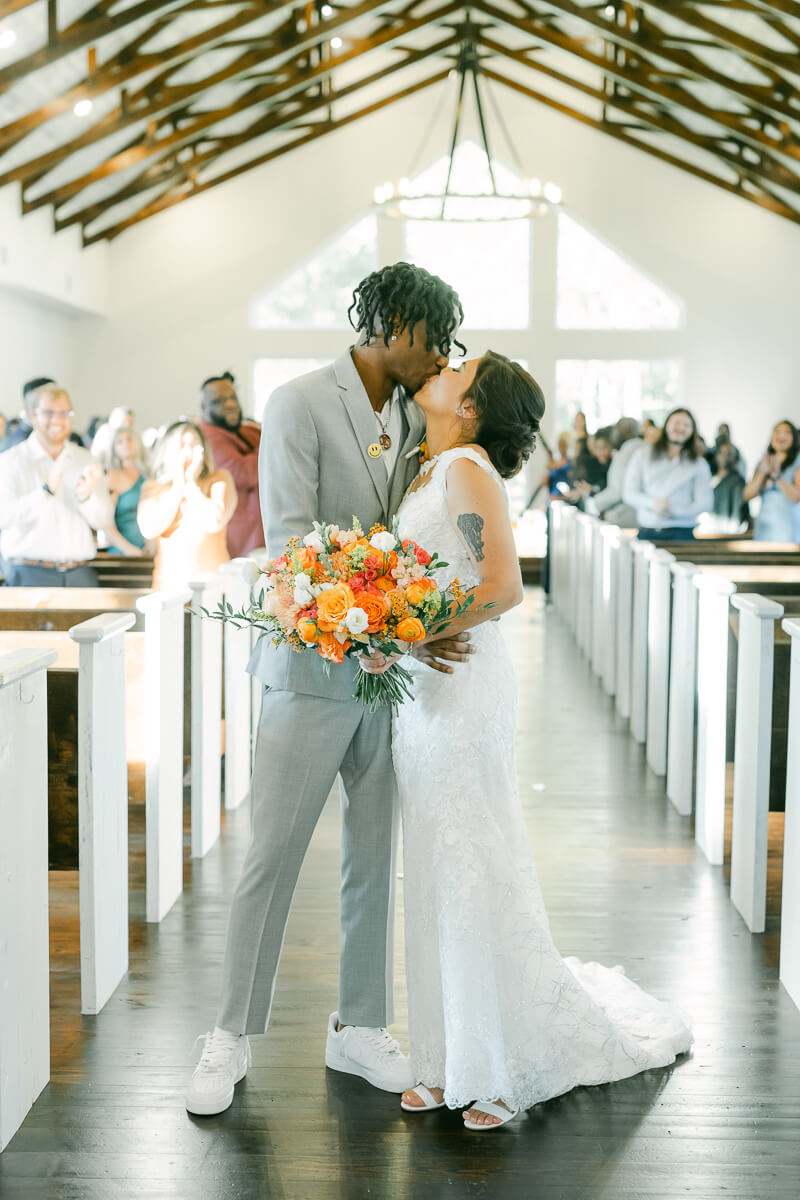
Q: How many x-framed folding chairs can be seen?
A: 0